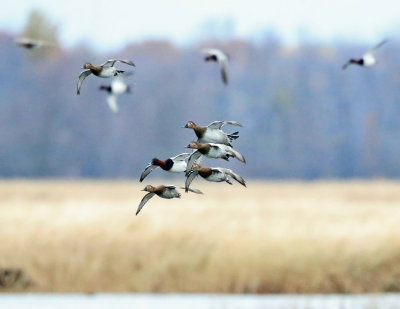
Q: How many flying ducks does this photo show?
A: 10